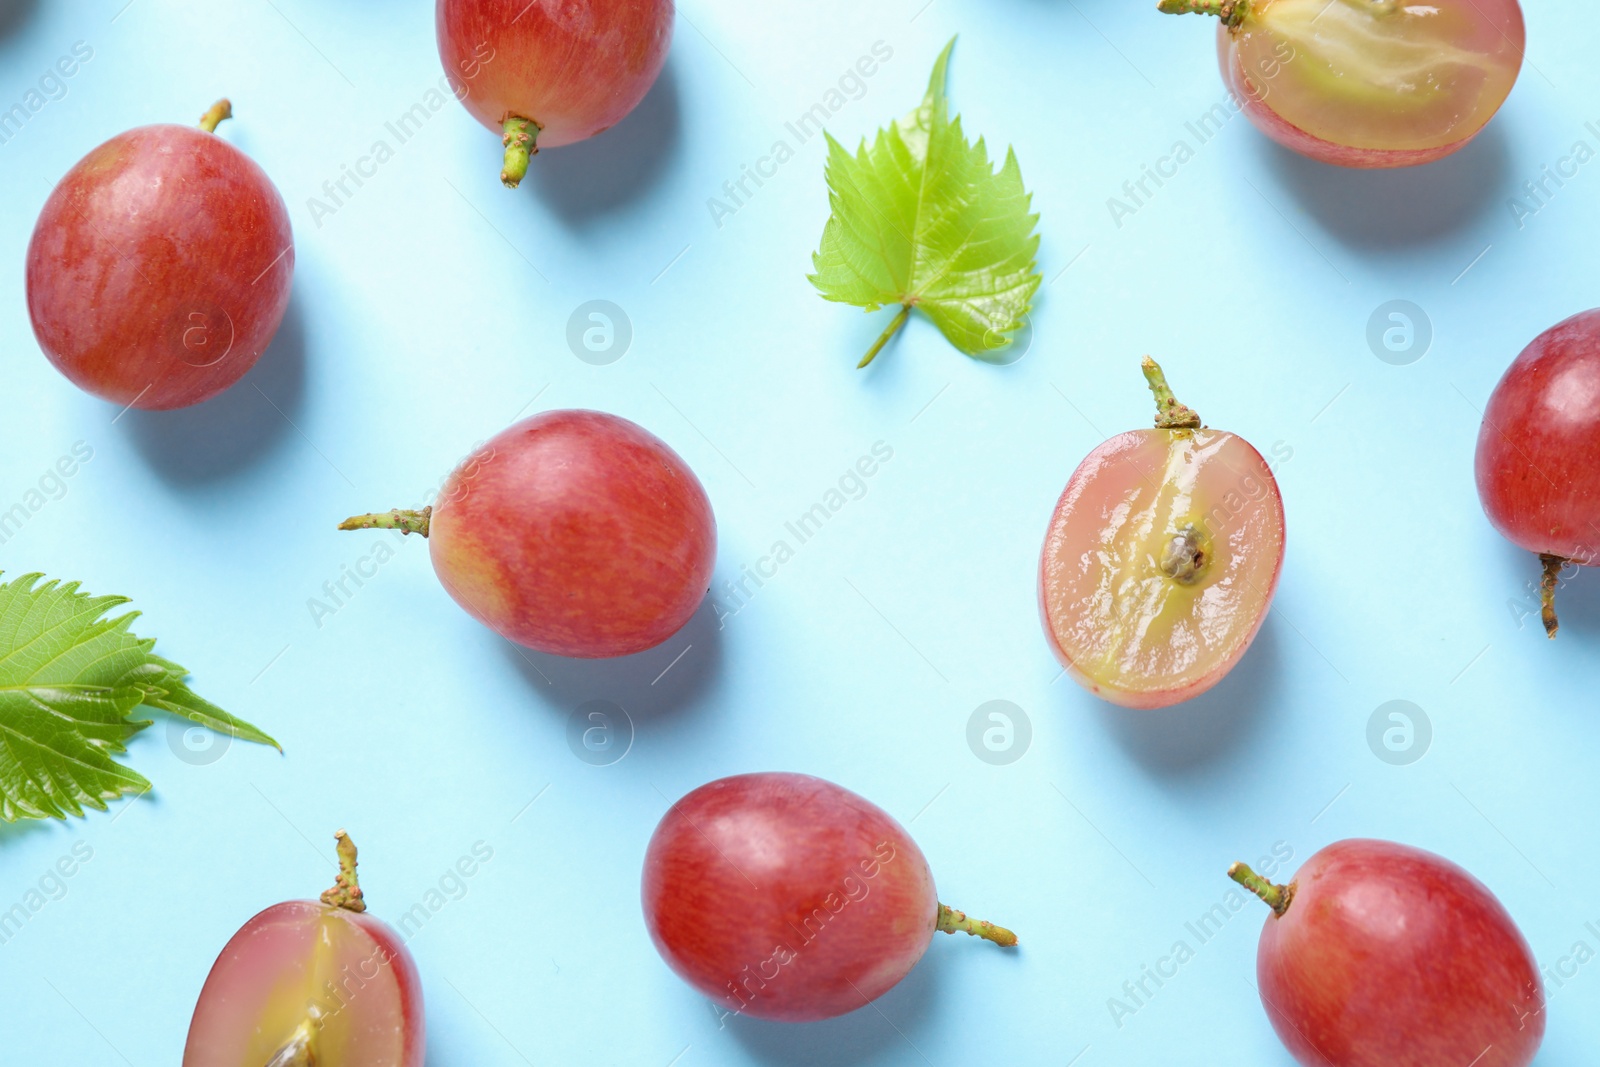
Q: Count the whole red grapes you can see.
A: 6